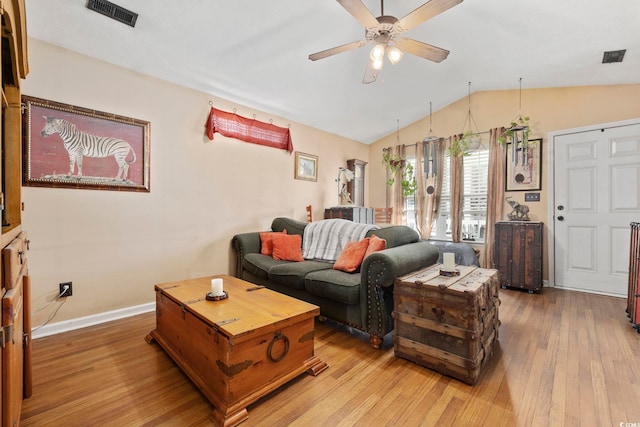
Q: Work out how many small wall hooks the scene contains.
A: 5